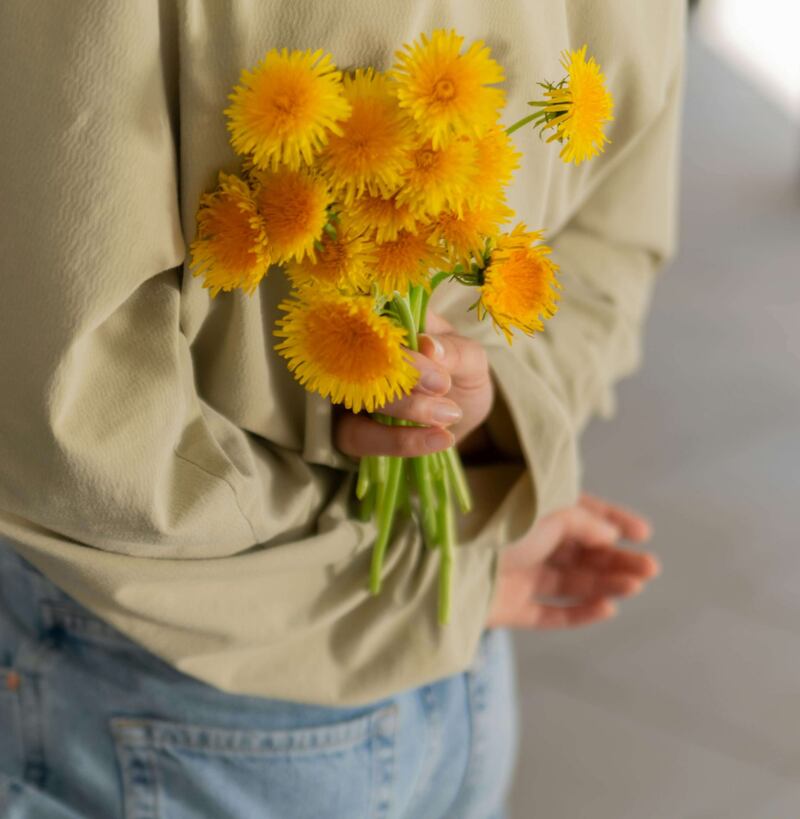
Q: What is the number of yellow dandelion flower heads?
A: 14